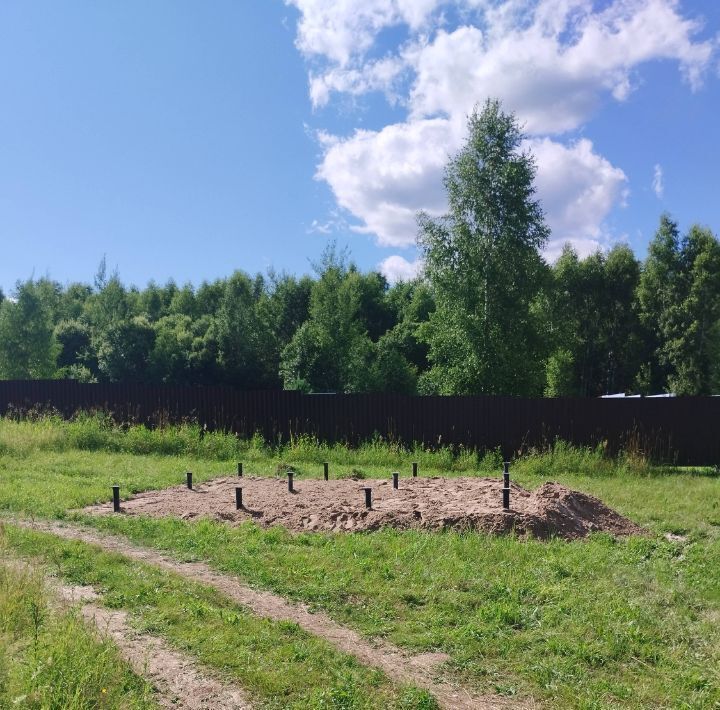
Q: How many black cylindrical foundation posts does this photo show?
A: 12